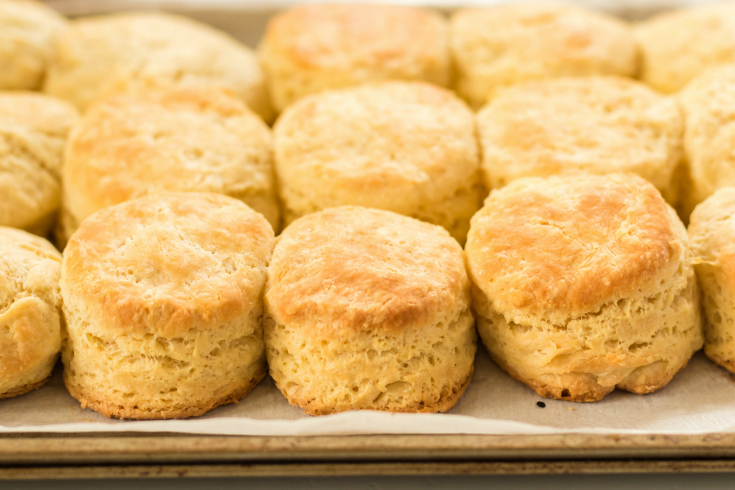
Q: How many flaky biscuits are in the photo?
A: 15